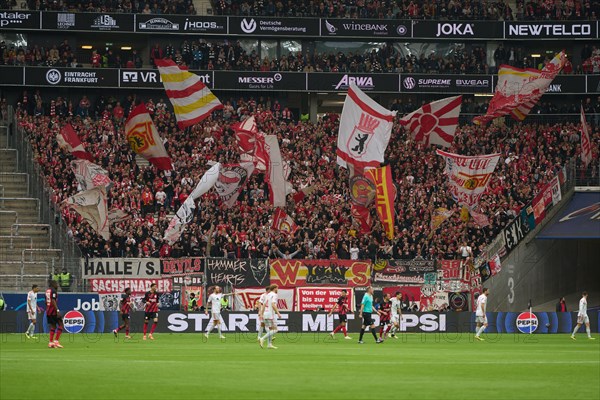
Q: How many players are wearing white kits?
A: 7